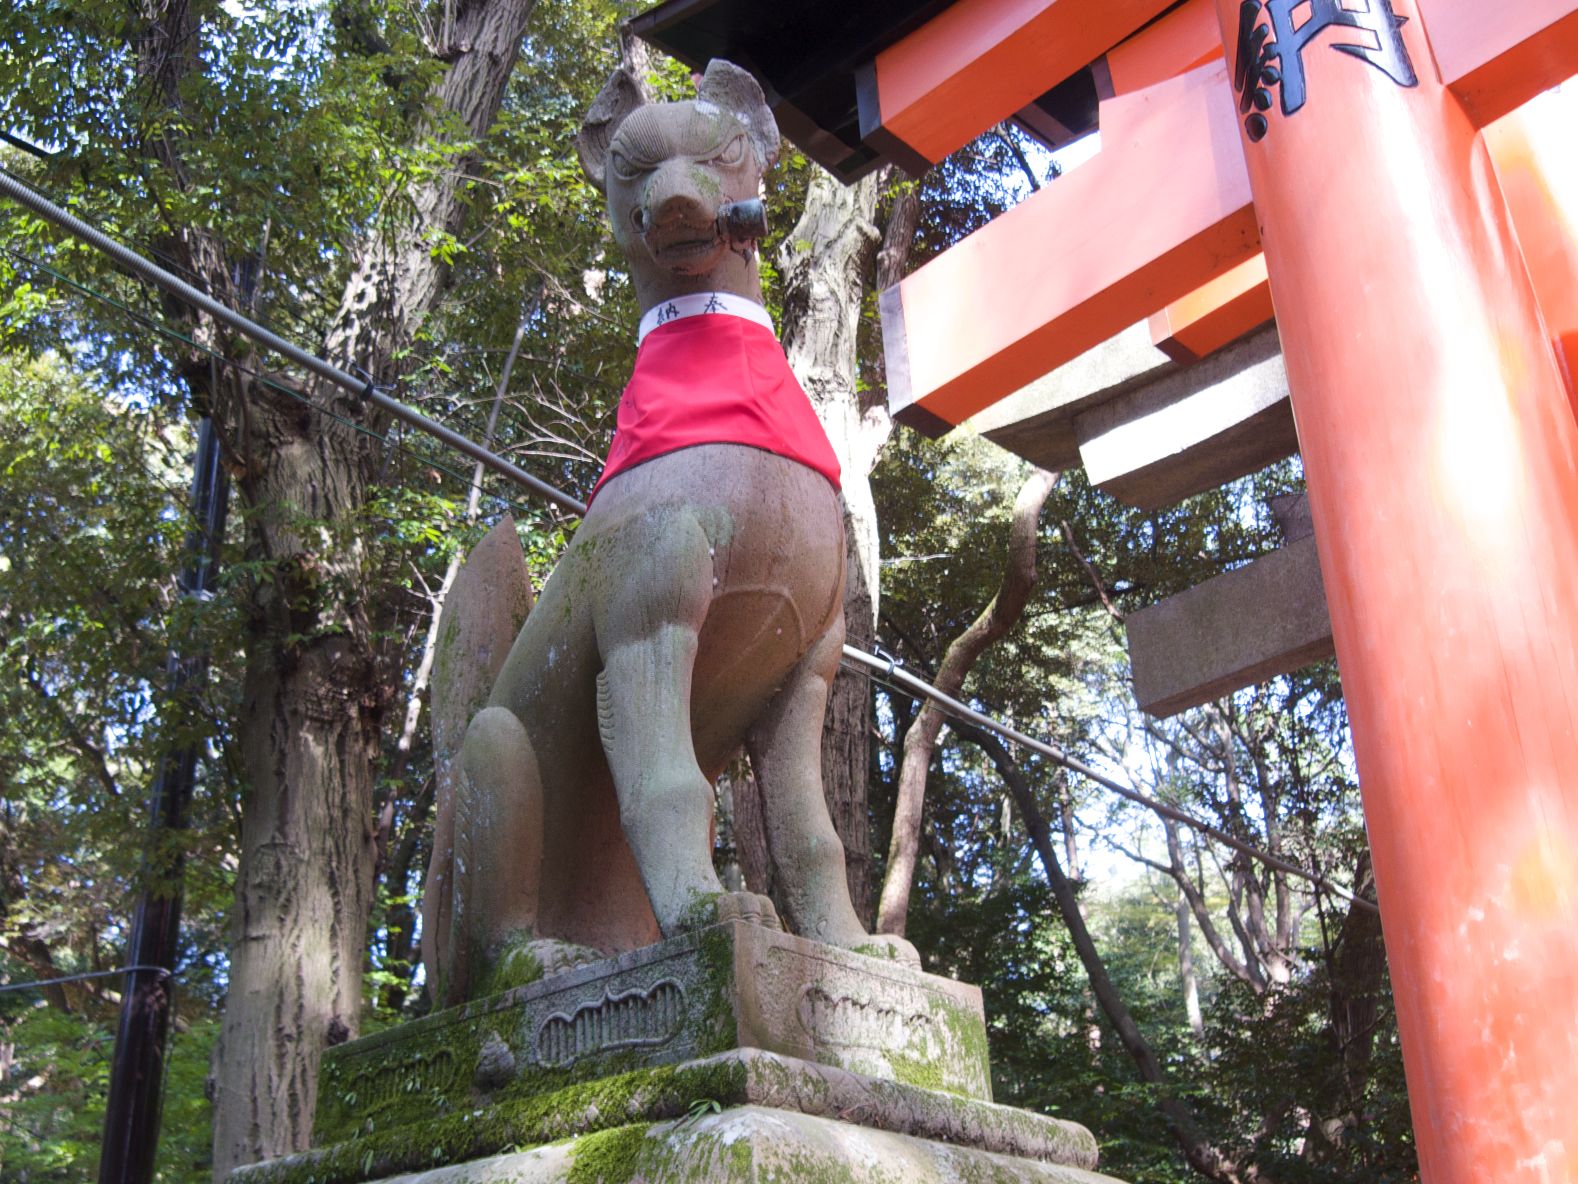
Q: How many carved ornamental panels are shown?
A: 3